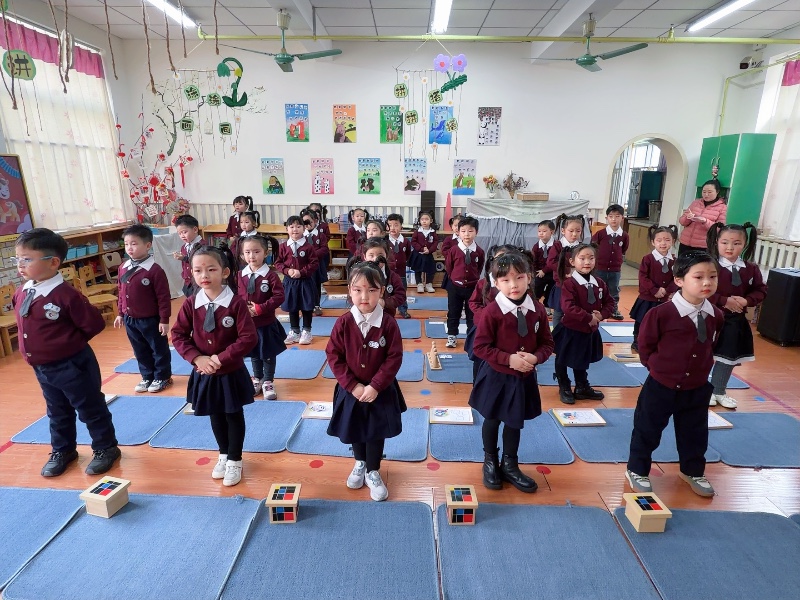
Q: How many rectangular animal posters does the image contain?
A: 10